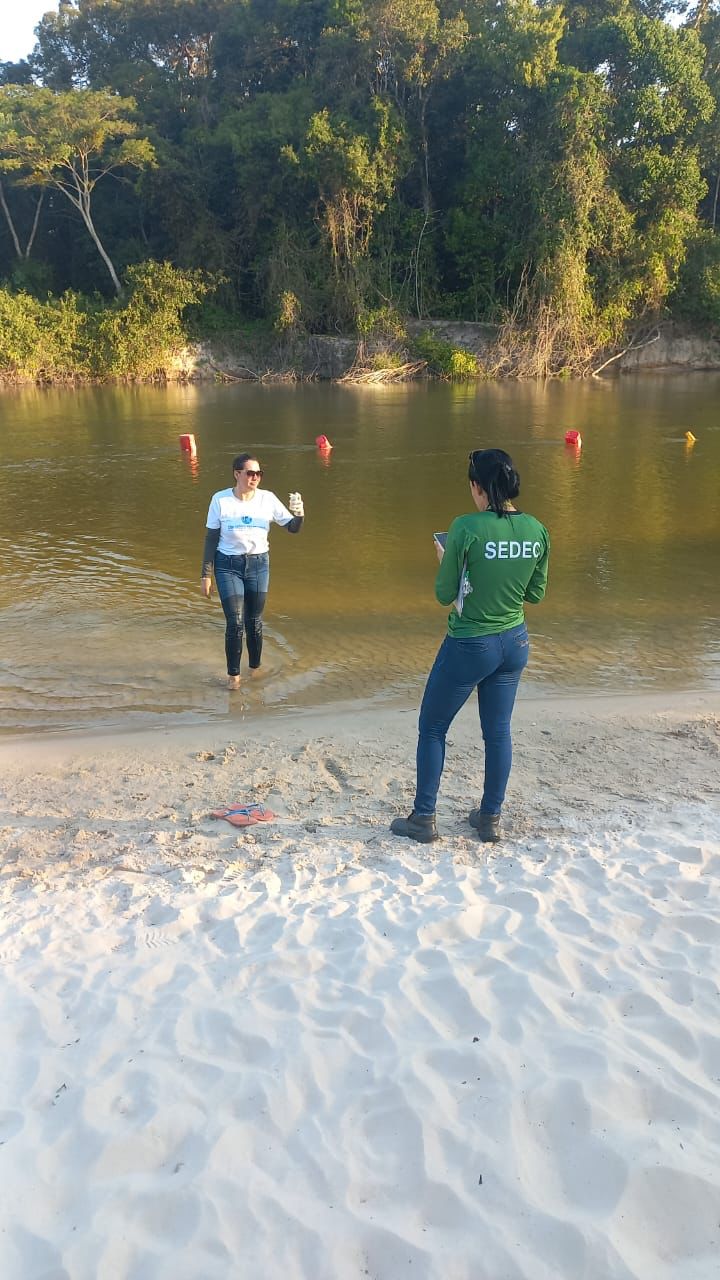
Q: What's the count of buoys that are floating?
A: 4